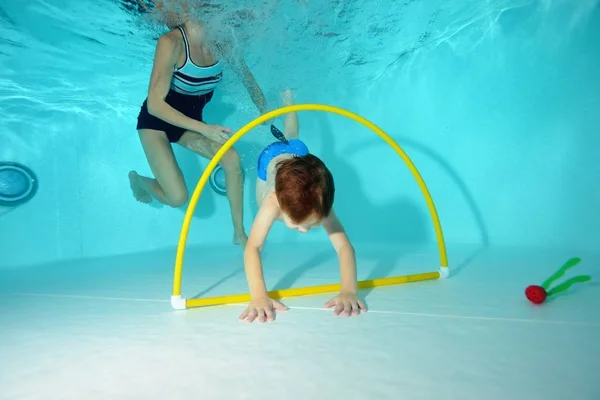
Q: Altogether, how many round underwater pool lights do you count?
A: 2